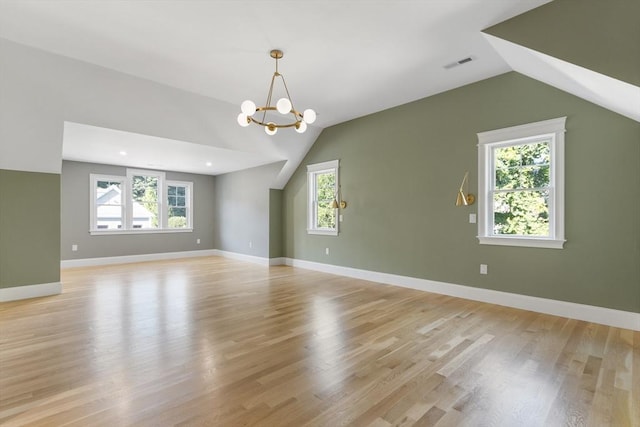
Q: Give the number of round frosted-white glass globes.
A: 6